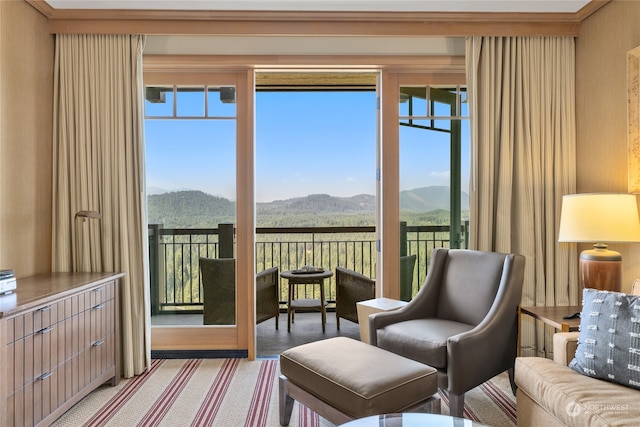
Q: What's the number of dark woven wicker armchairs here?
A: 2